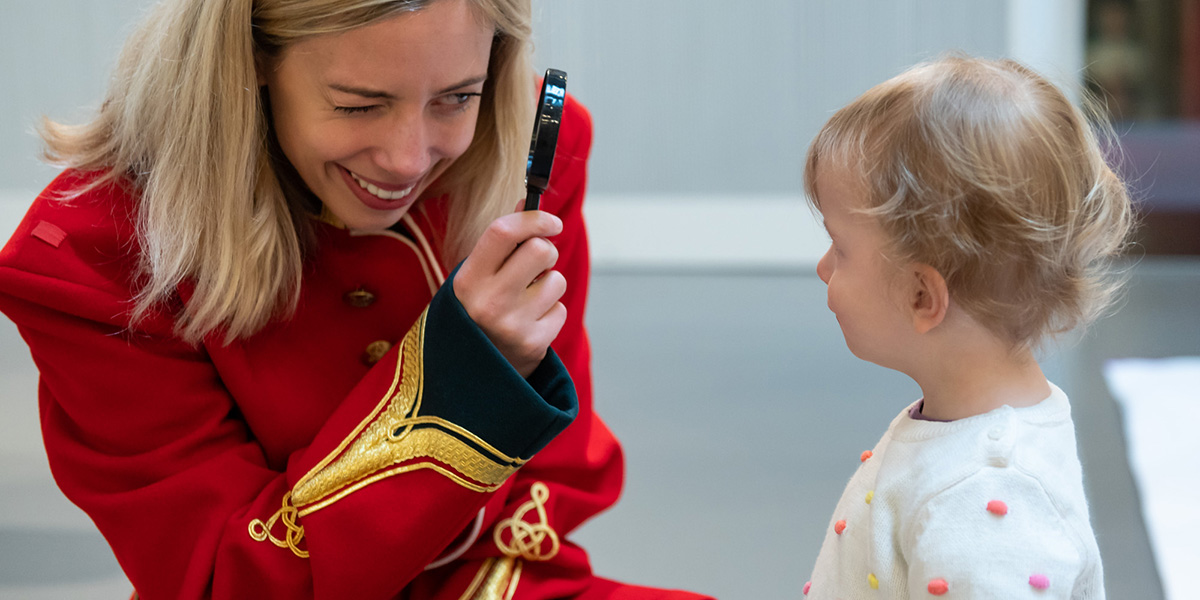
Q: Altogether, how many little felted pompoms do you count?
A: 8